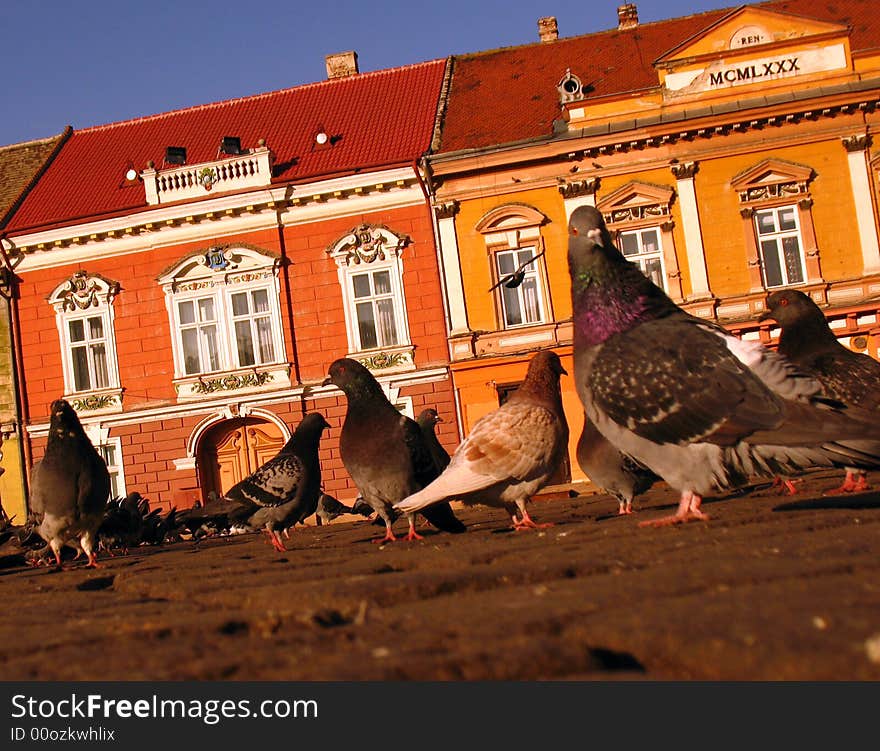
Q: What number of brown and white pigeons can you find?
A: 1